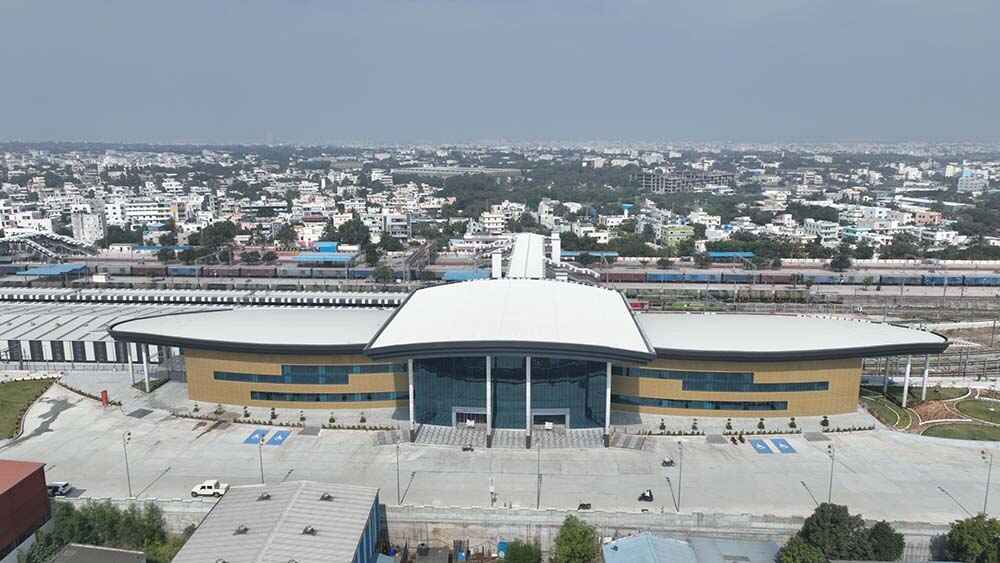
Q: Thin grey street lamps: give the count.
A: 7